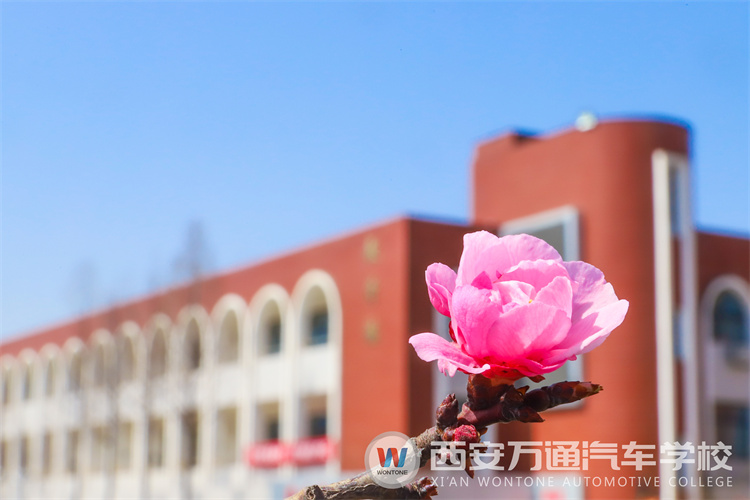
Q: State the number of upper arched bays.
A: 12